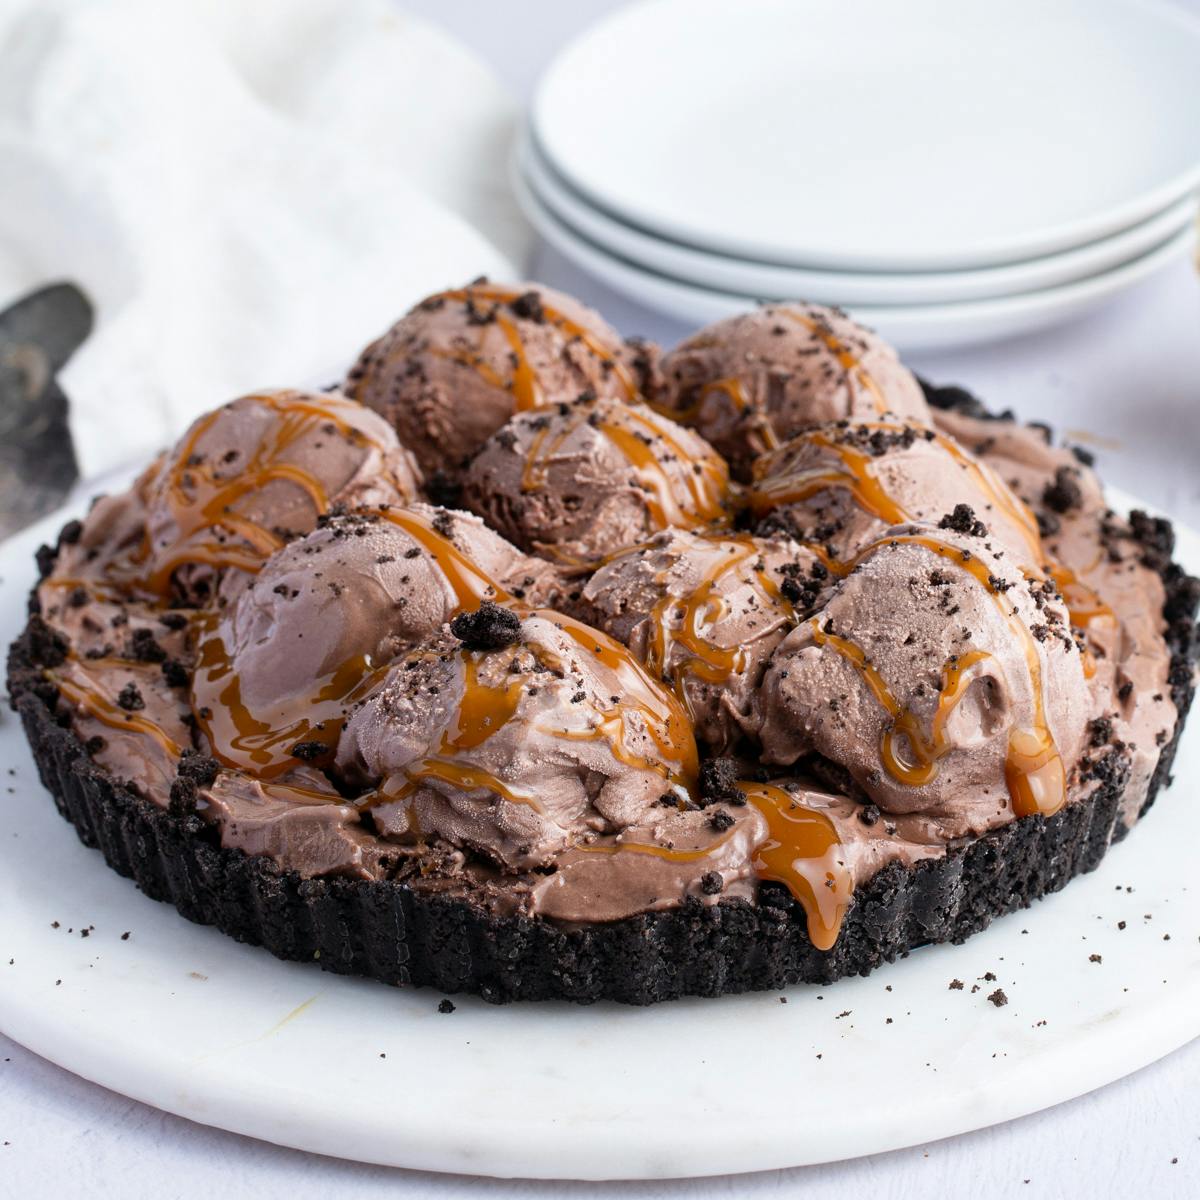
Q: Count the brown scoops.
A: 9